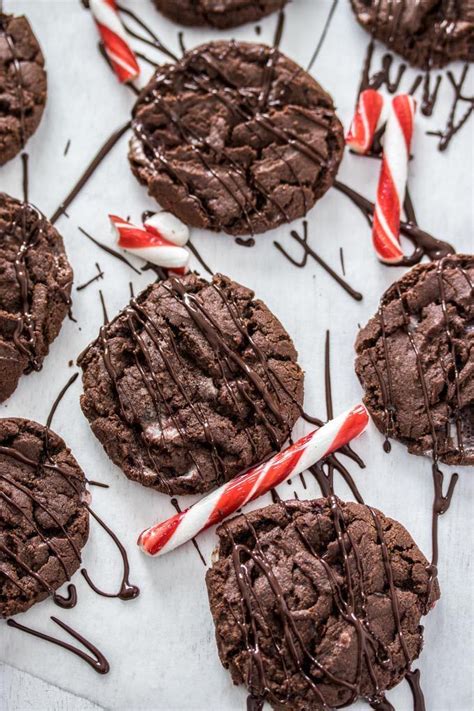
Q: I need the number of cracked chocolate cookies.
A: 9